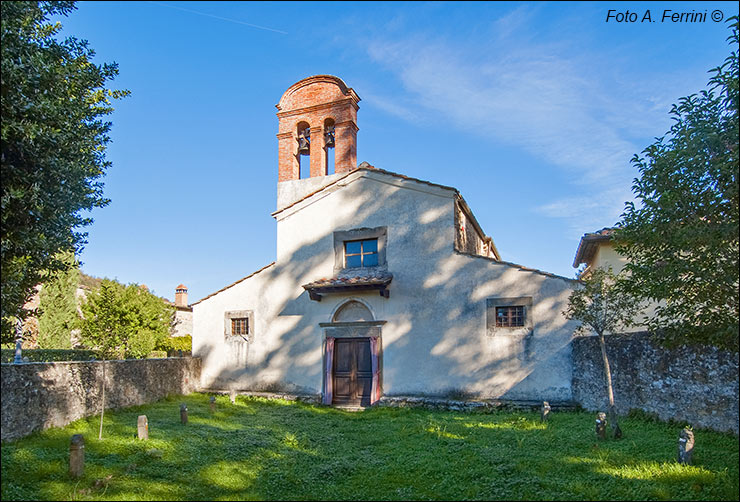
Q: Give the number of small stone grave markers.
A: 8